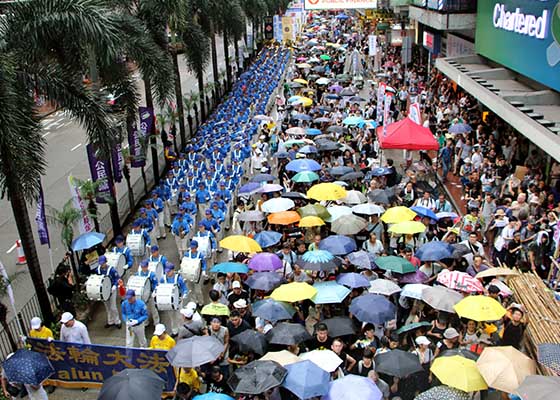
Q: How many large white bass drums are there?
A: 8